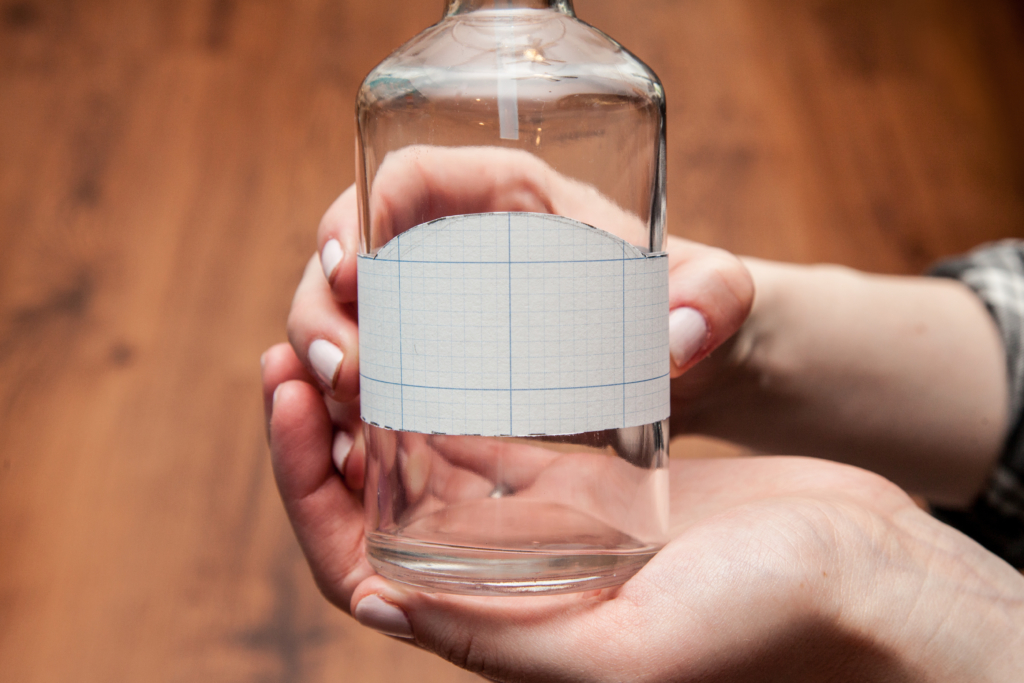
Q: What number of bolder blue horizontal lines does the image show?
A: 2